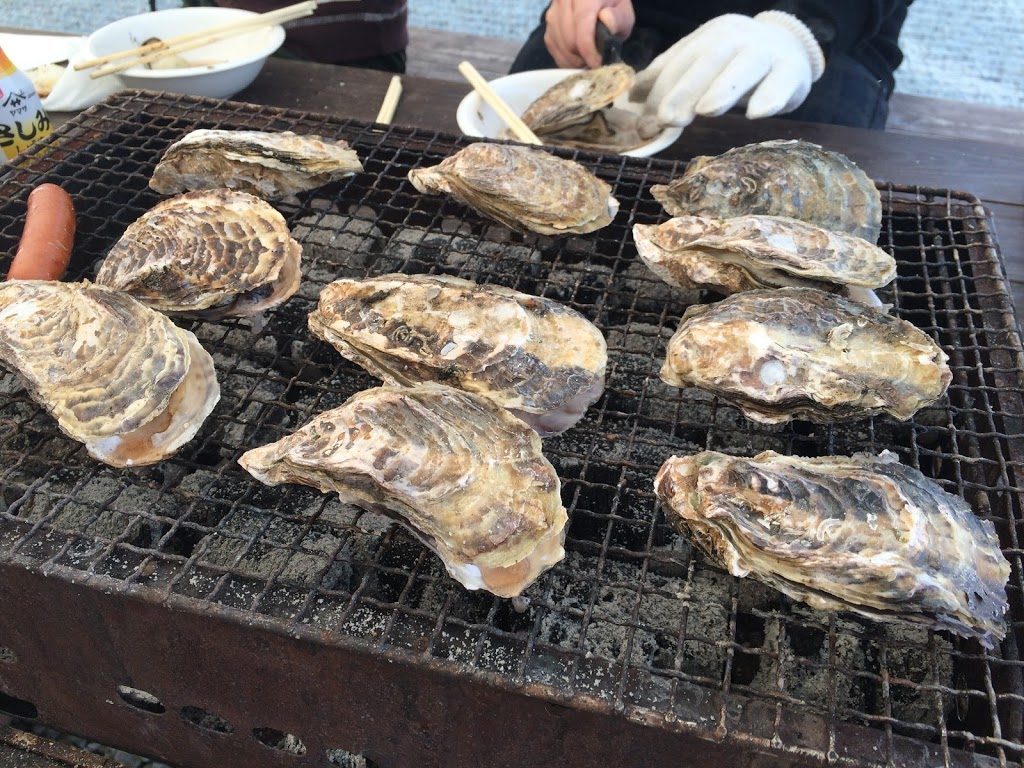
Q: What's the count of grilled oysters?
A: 10